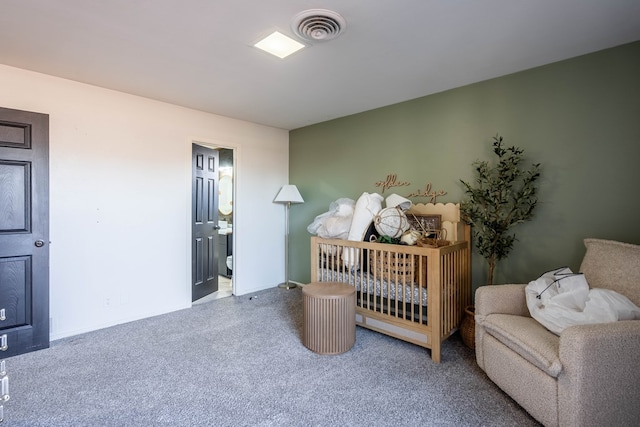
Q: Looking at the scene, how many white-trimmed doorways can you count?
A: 1